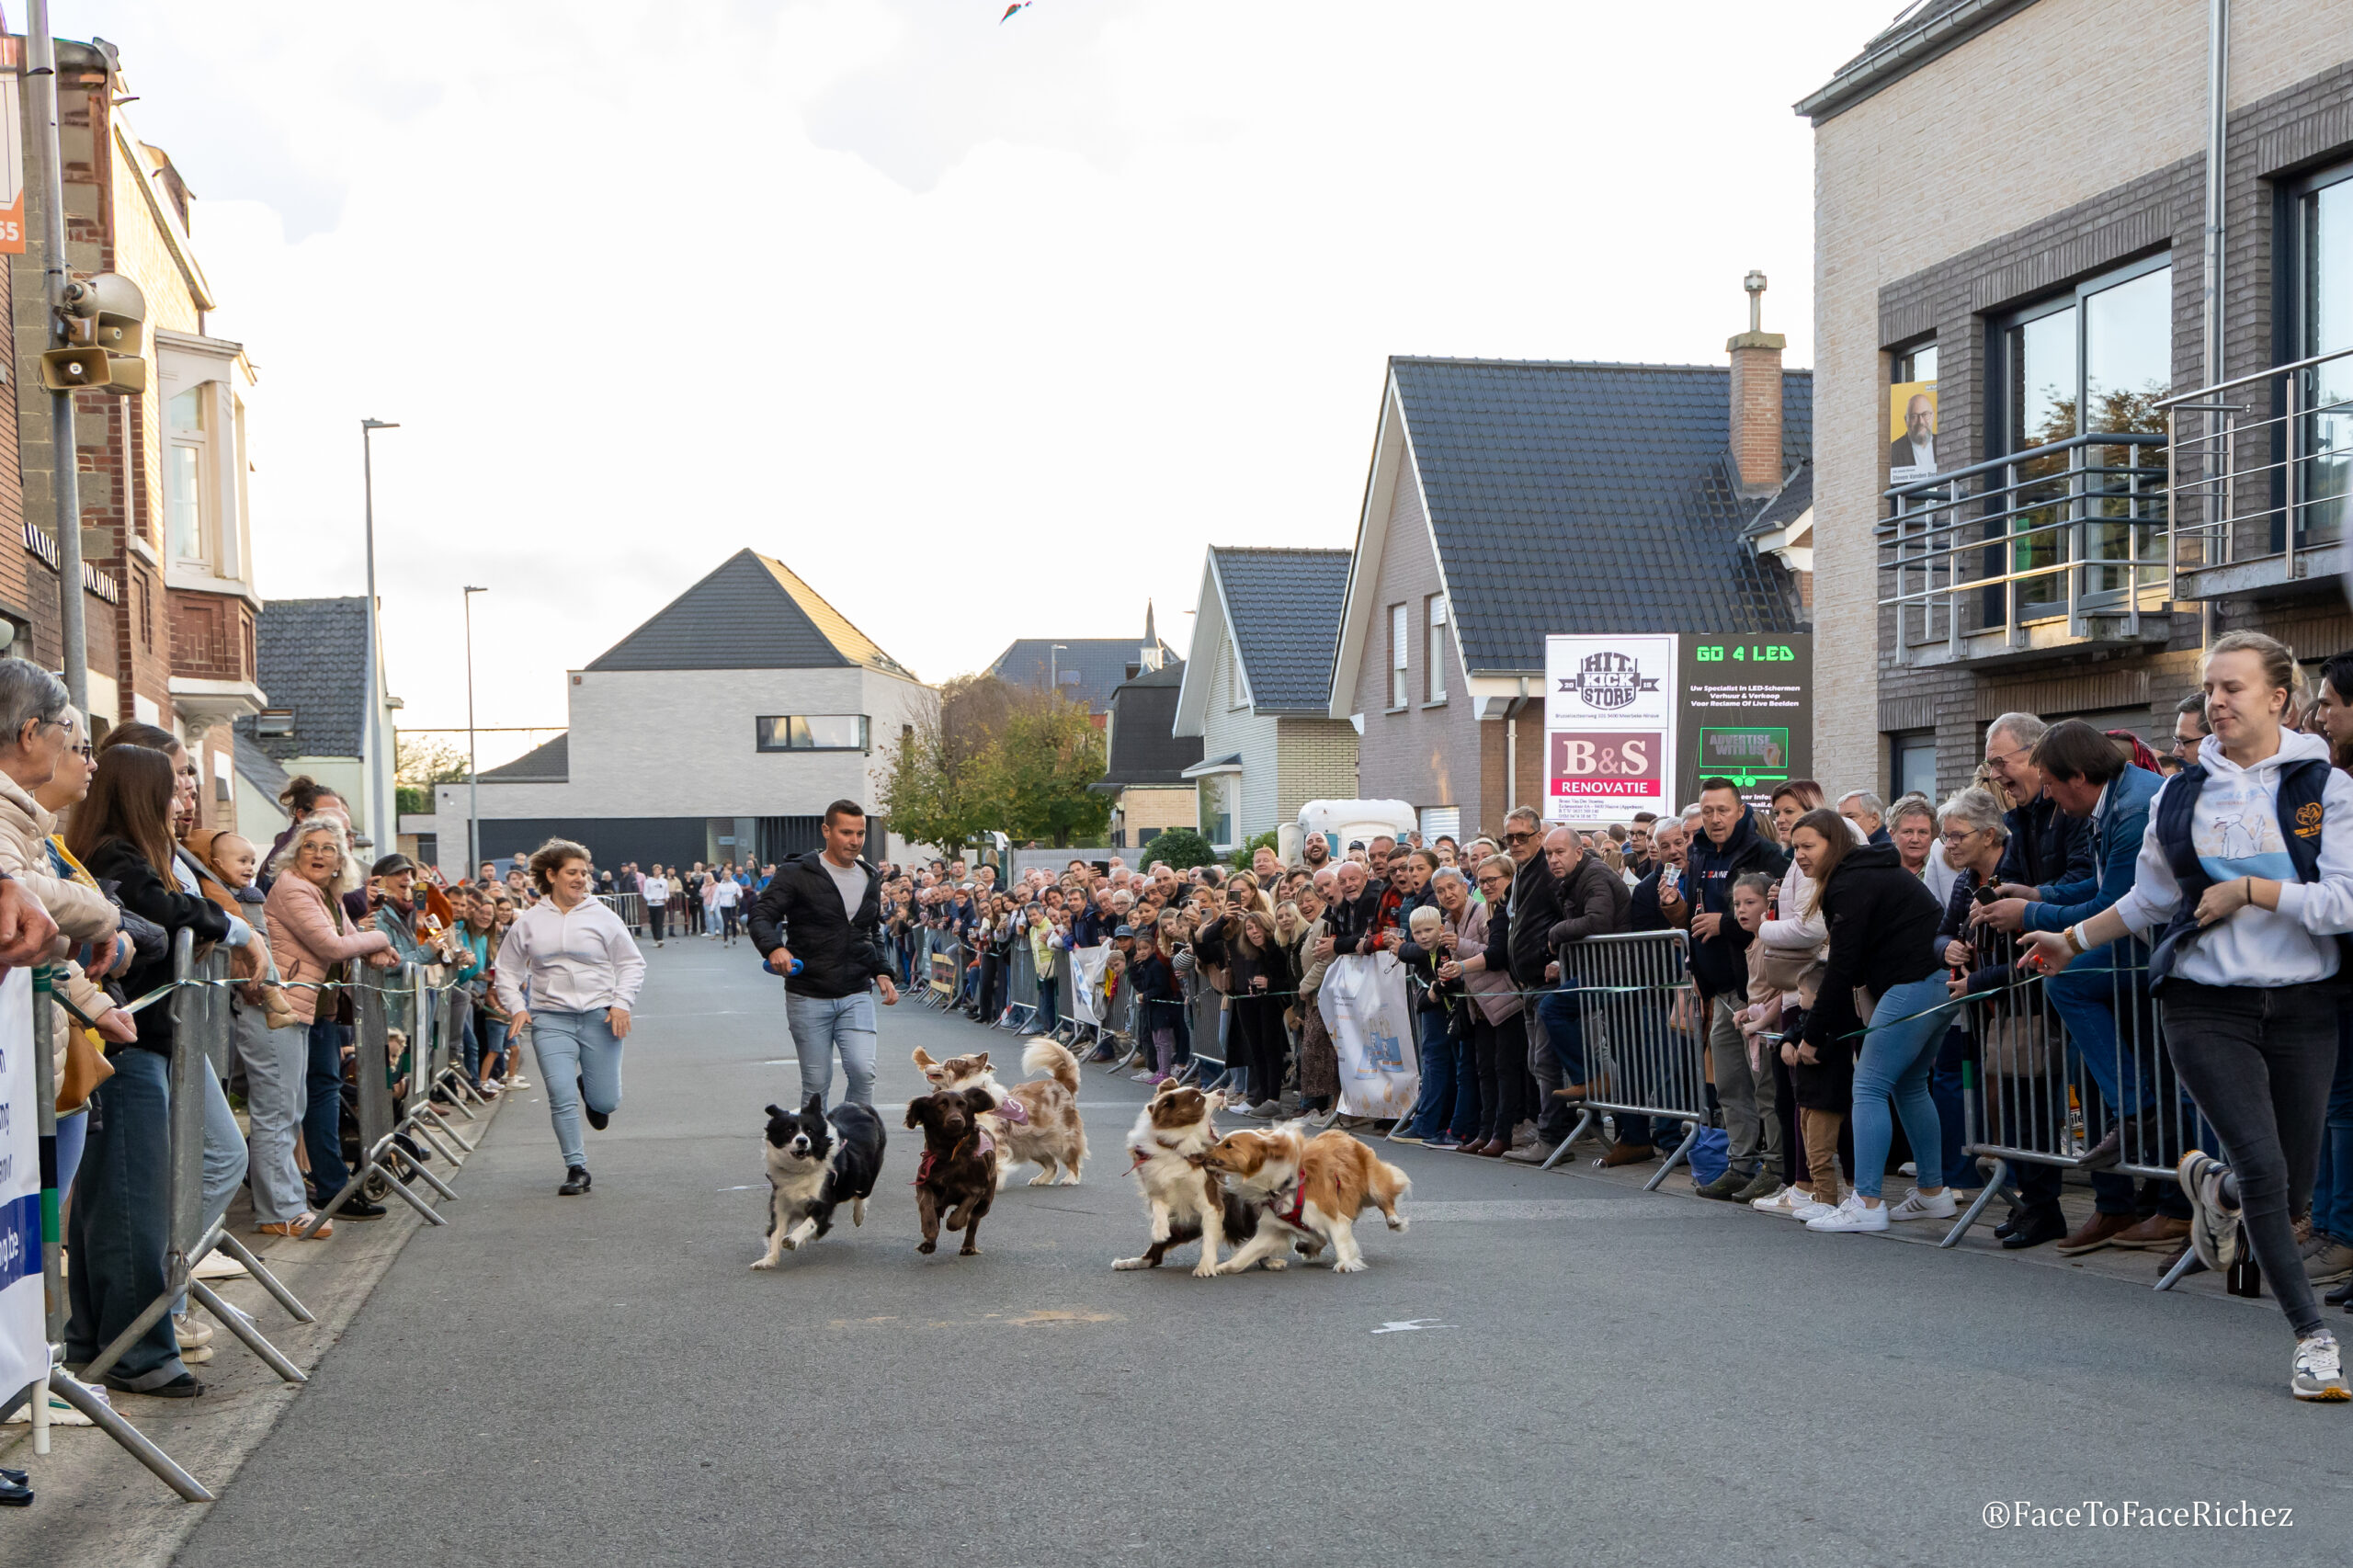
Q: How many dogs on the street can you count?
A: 5